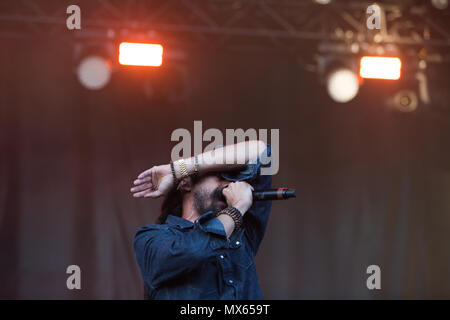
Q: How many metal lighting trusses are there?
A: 1